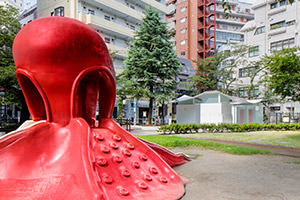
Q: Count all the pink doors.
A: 2